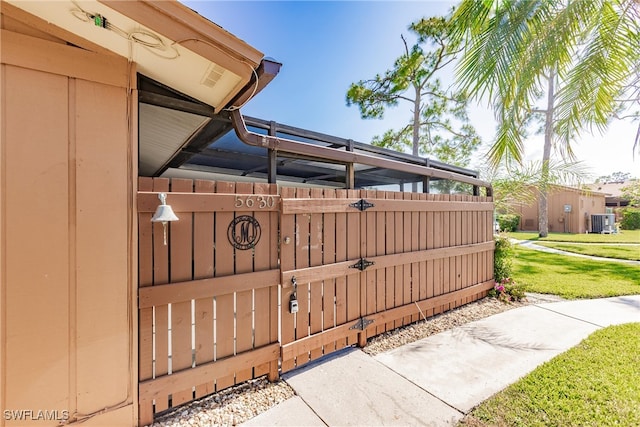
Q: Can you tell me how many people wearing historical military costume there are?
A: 0